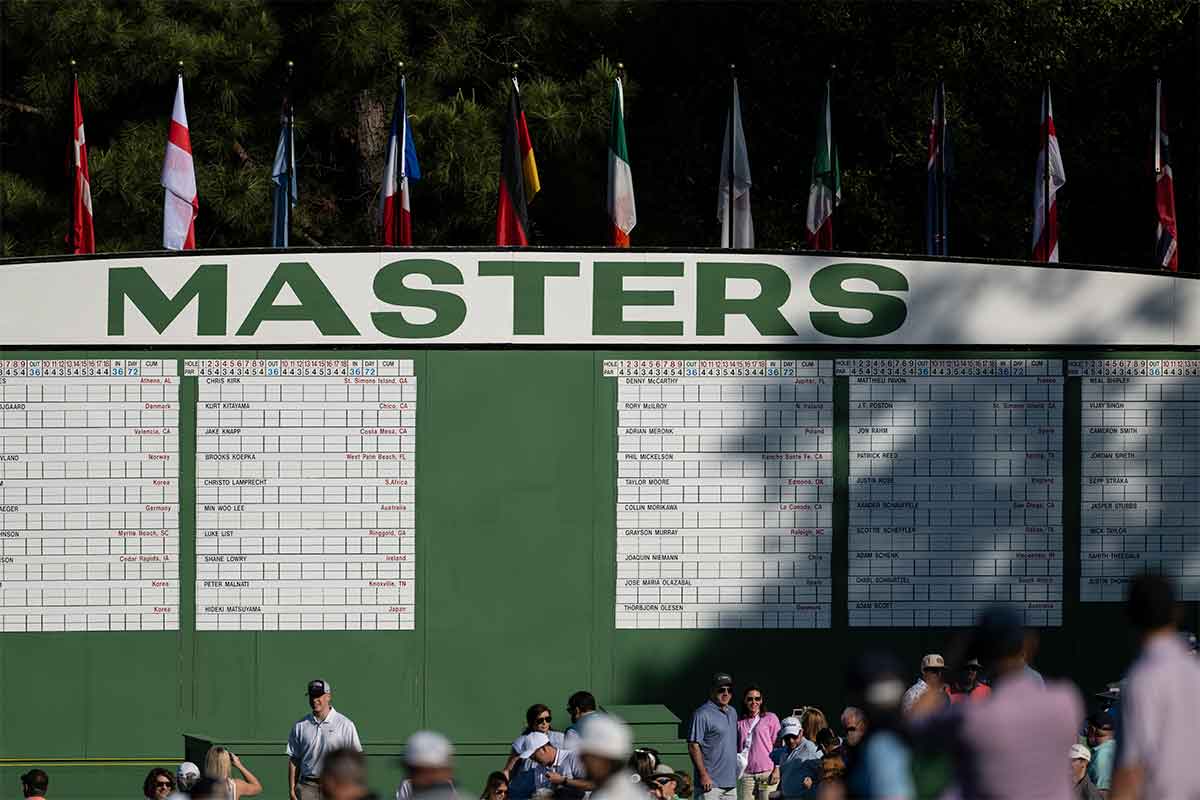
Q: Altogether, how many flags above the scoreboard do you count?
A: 11